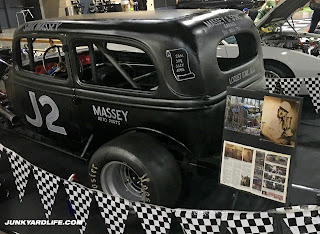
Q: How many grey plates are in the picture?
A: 0